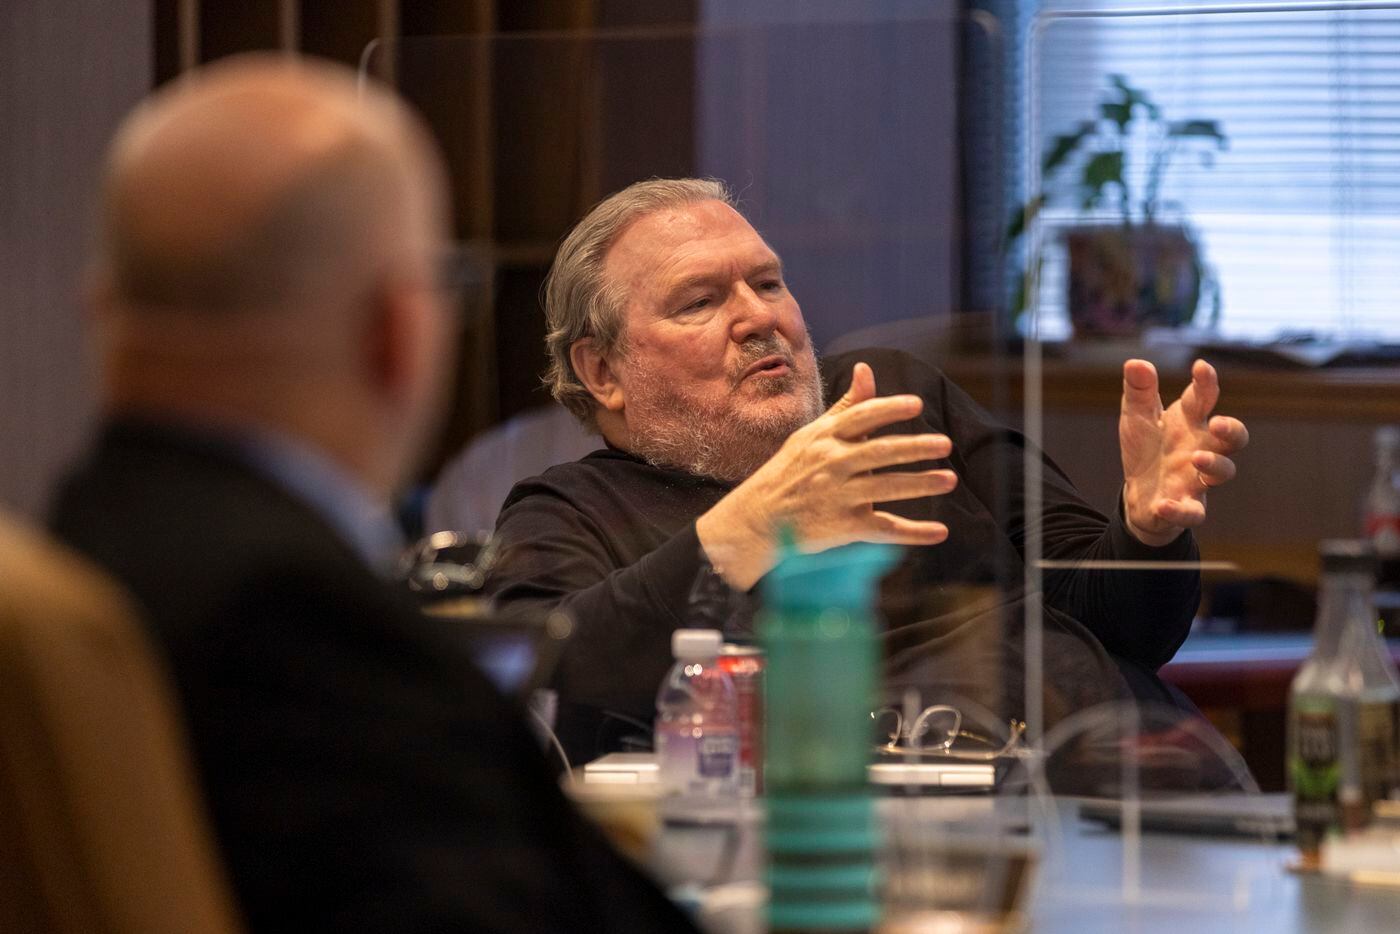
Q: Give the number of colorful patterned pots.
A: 1